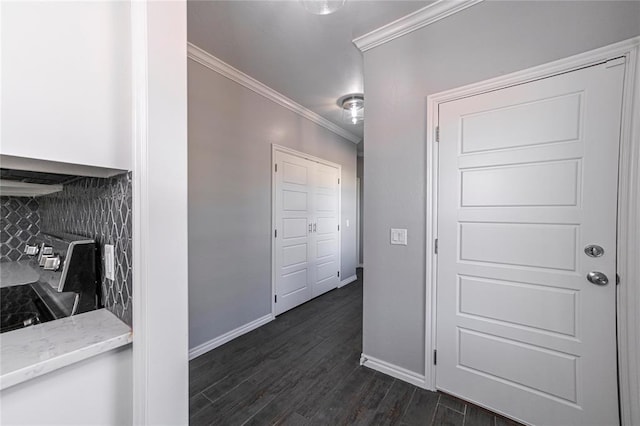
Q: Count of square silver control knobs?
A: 4